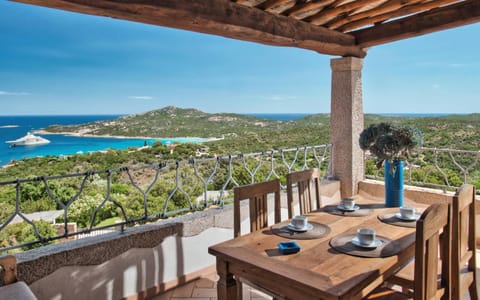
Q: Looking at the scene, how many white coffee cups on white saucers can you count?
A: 4